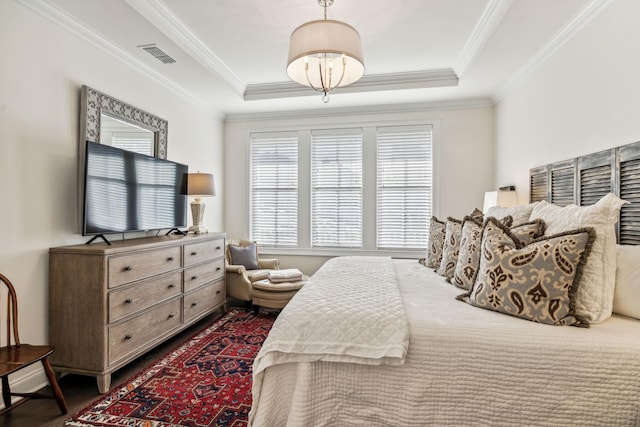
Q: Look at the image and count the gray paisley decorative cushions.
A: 4